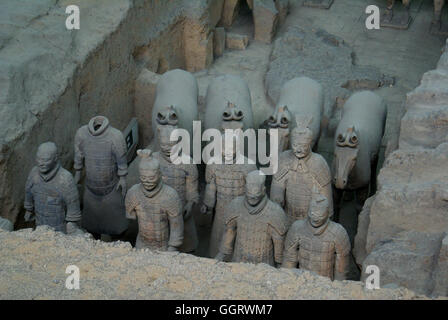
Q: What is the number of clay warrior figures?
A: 8